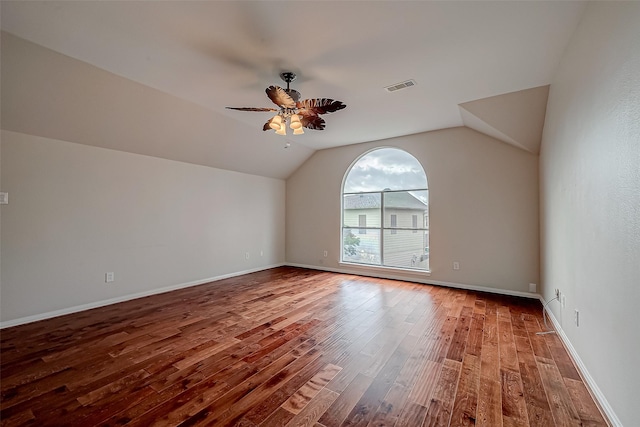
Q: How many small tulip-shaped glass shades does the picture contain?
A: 4